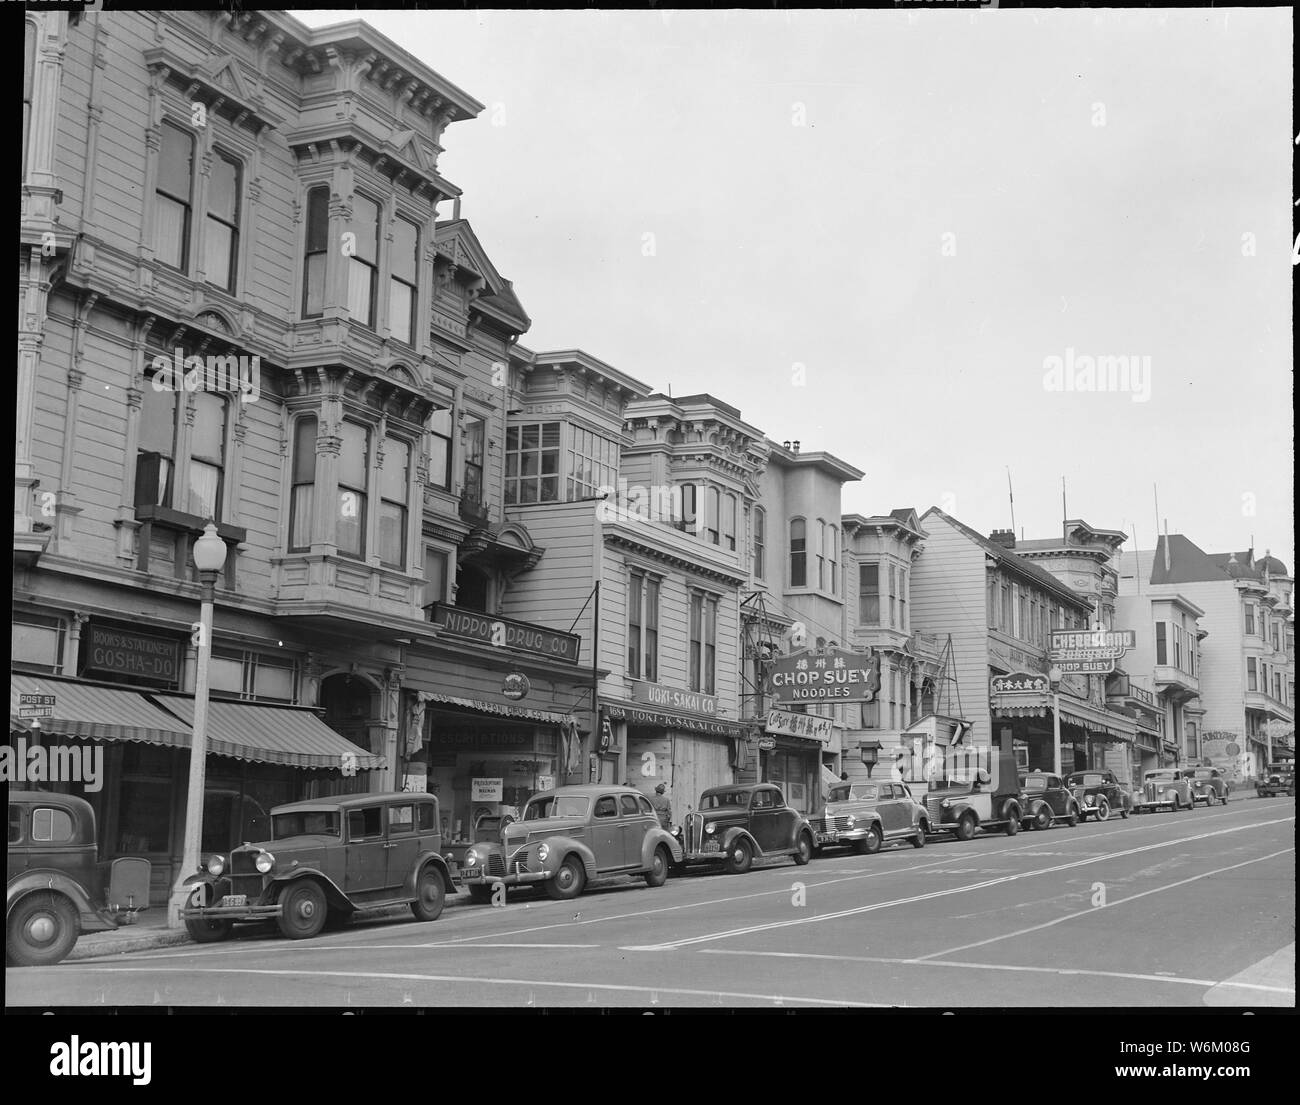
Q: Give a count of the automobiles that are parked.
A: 11